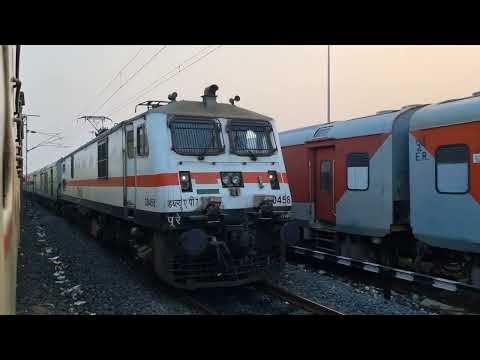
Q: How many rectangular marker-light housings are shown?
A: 2